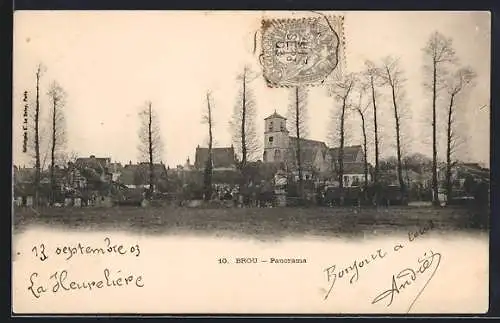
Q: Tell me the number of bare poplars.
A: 12